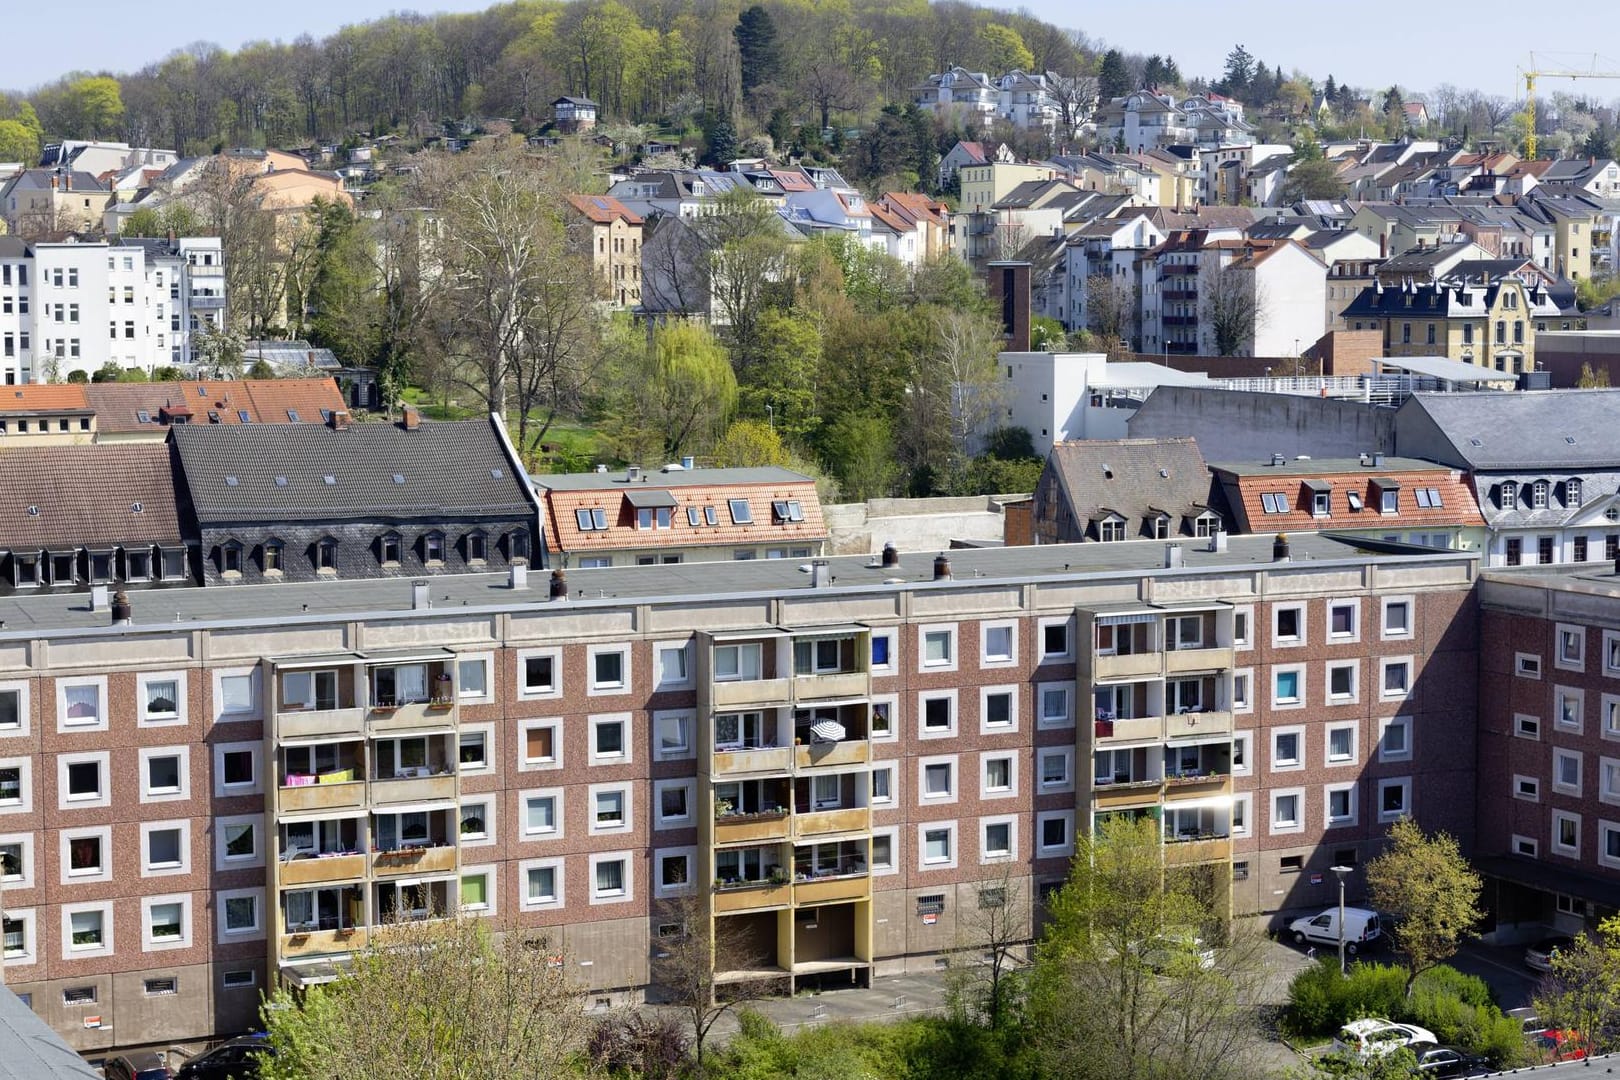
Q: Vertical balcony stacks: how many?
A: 3